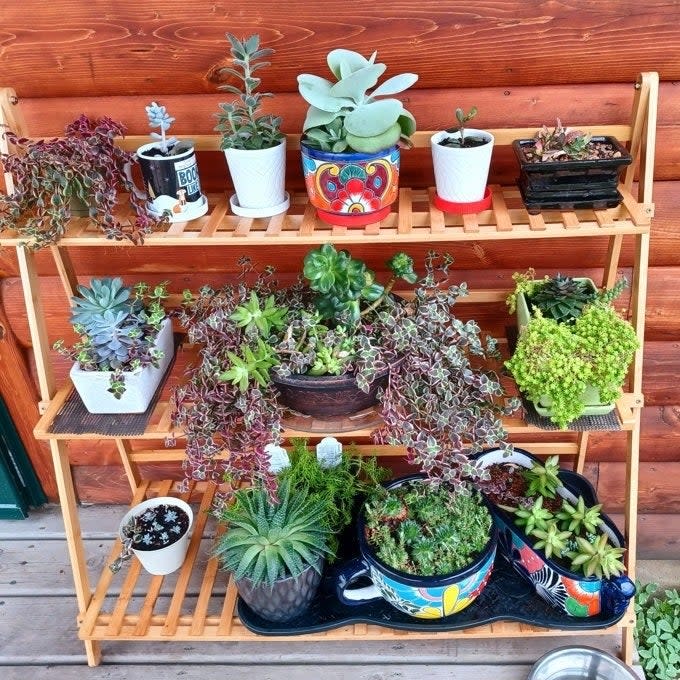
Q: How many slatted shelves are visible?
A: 3